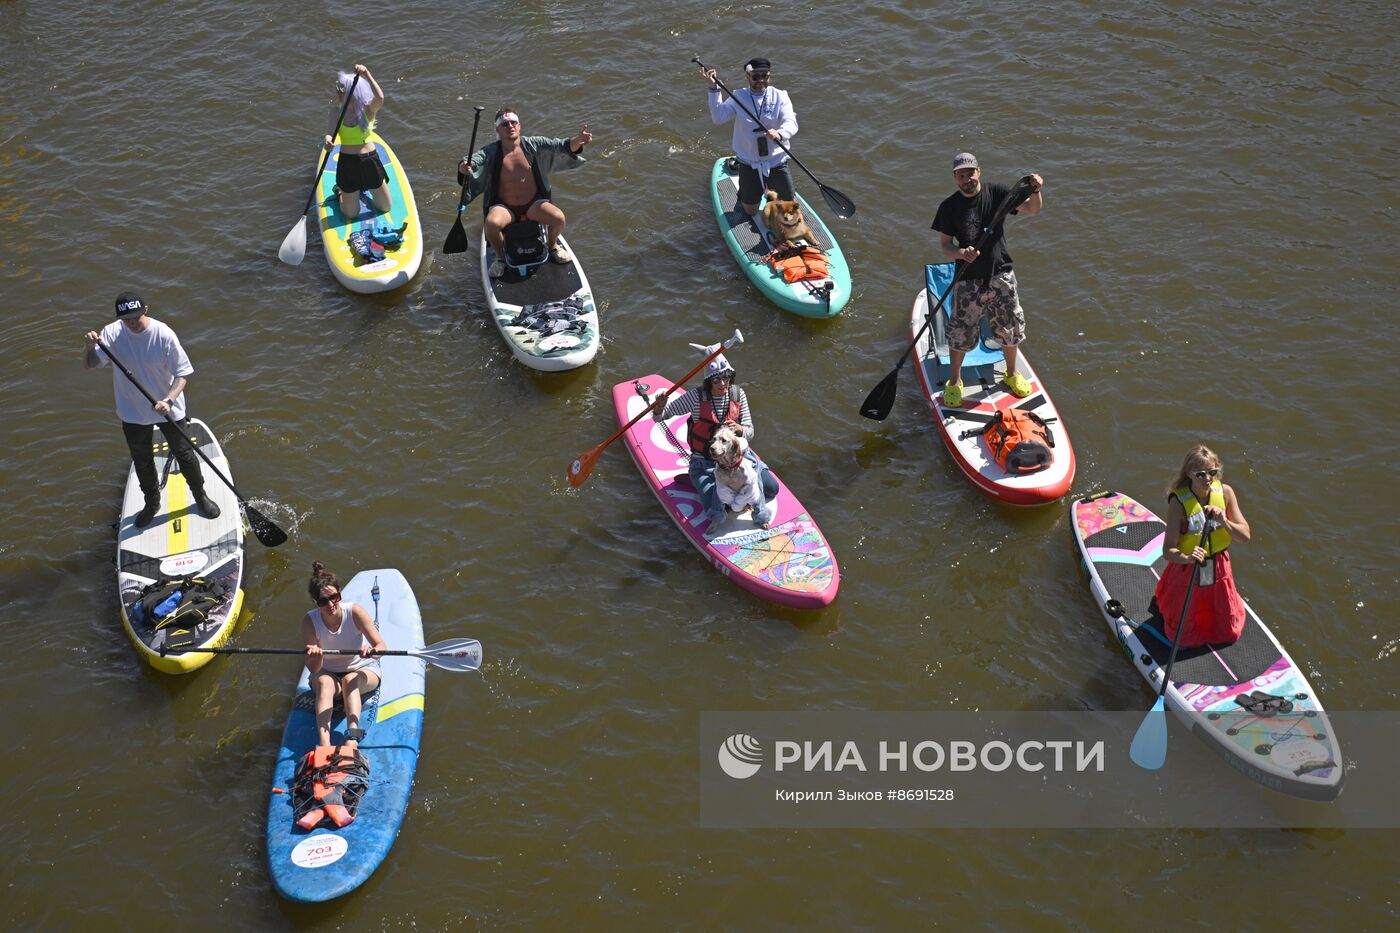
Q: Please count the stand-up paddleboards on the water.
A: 8